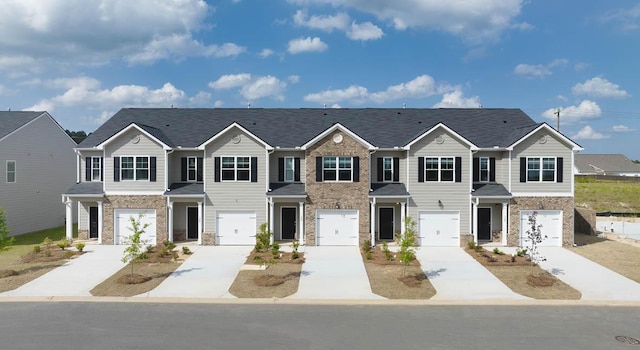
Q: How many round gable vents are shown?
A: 5